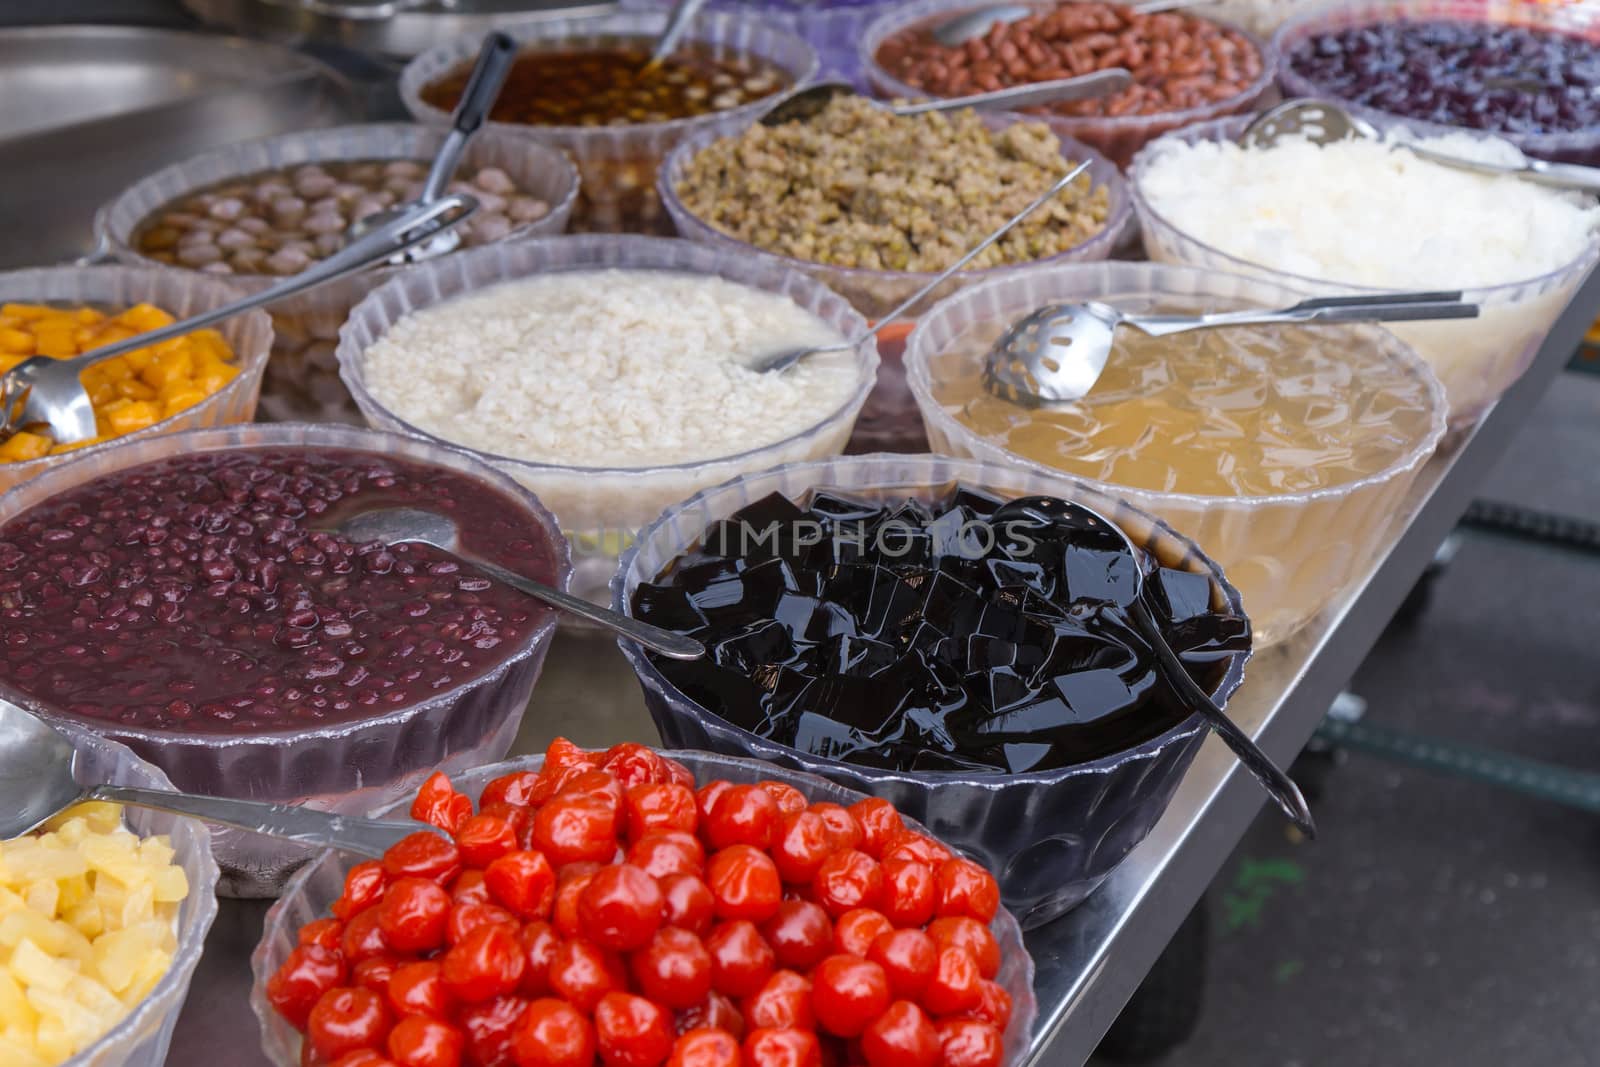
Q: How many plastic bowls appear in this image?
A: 13